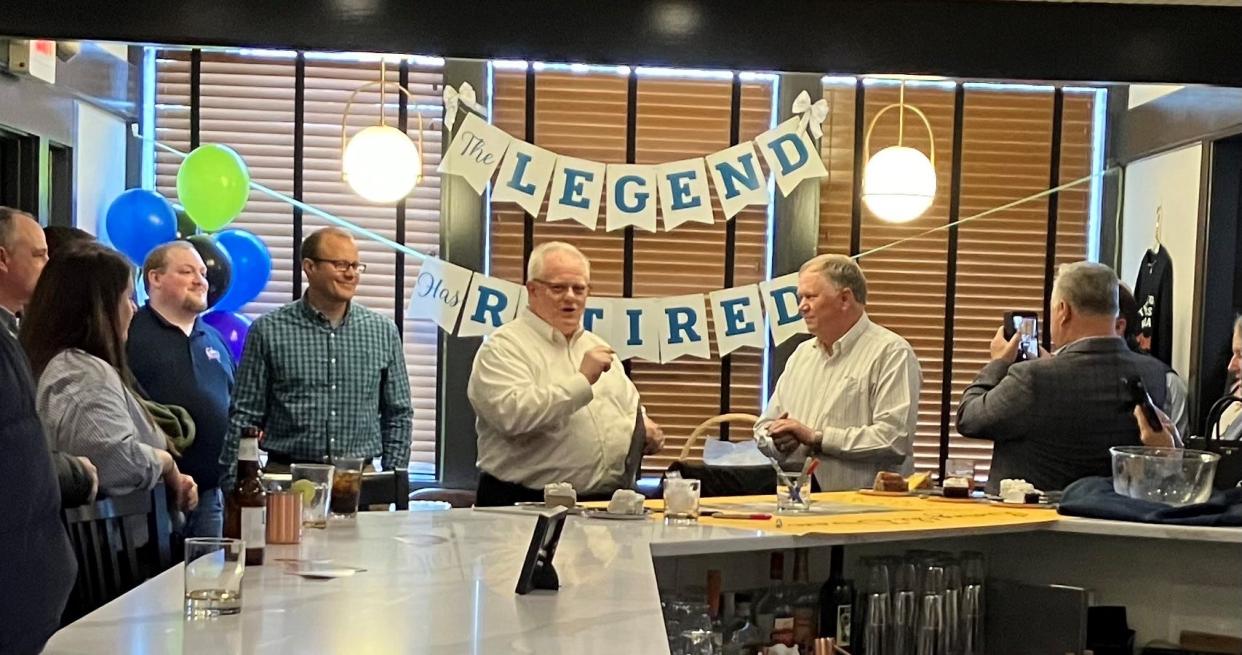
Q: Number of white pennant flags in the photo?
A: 15